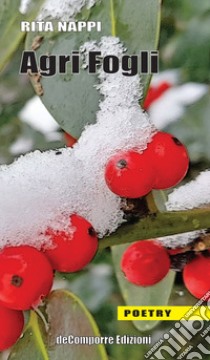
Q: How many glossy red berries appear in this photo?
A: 7